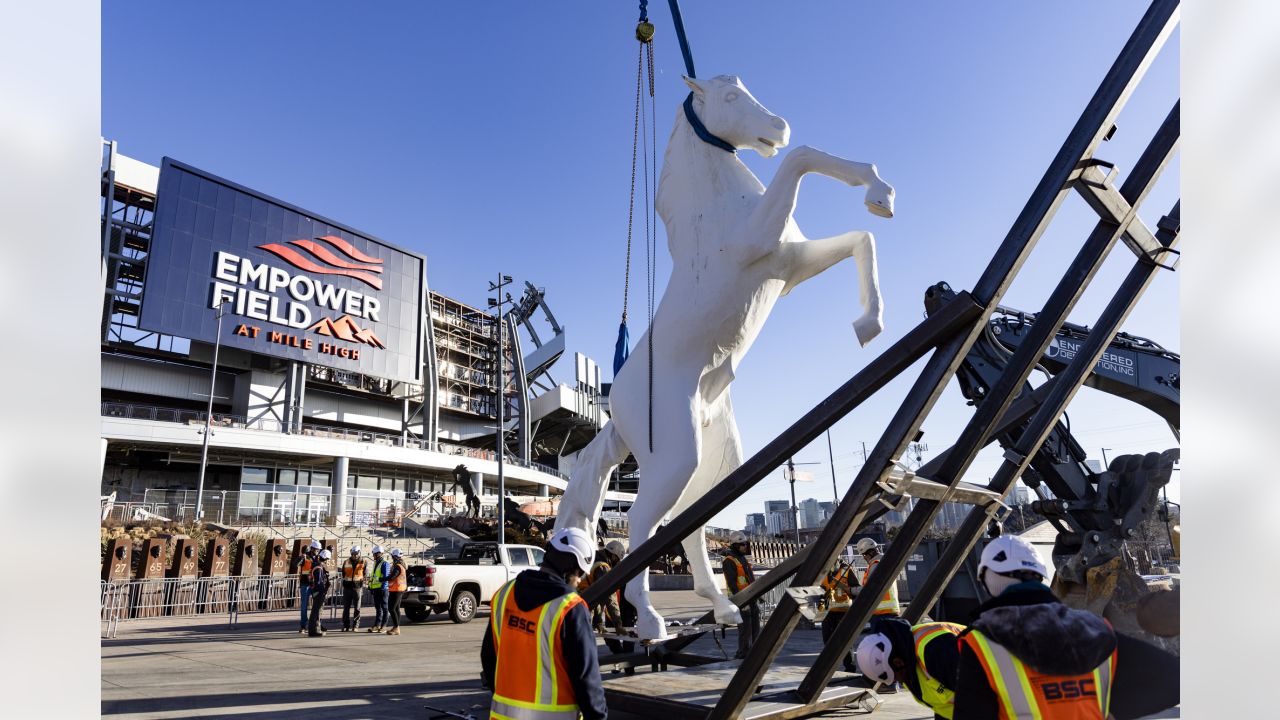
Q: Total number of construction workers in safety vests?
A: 12